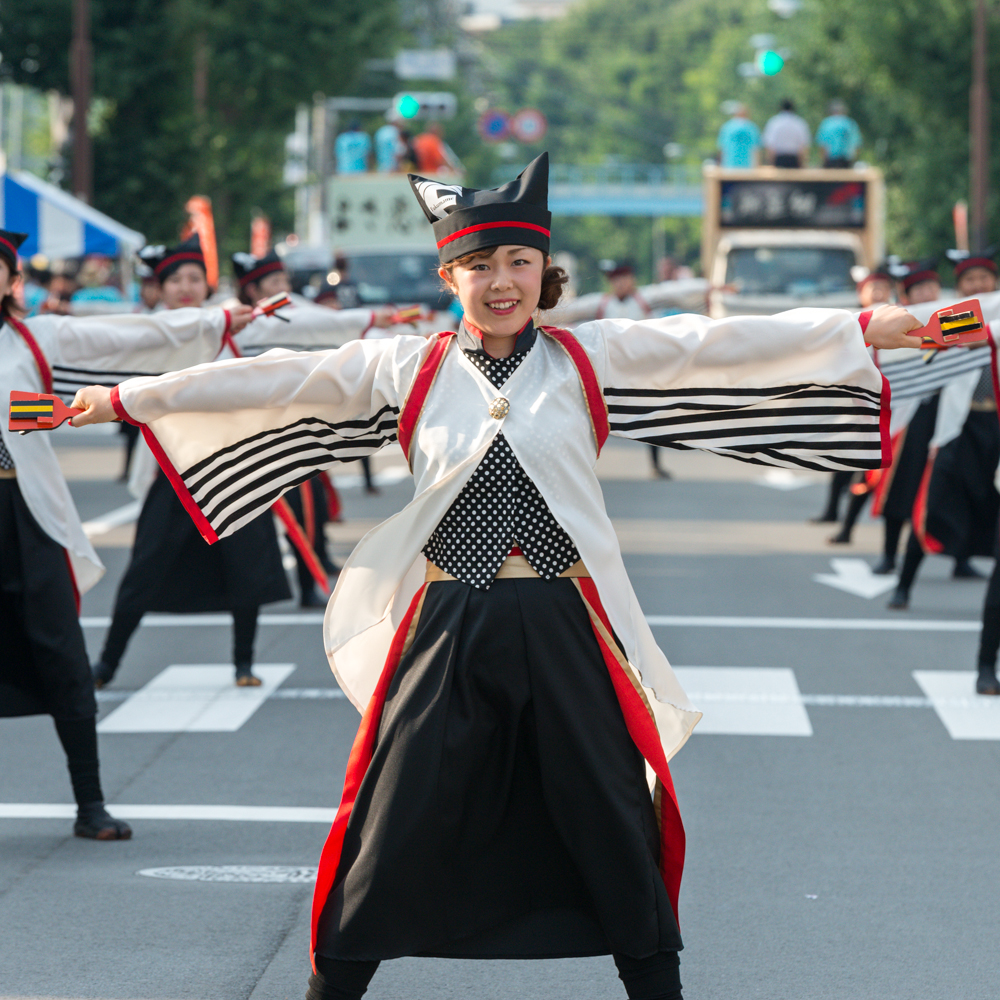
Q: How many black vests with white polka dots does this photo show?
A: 3